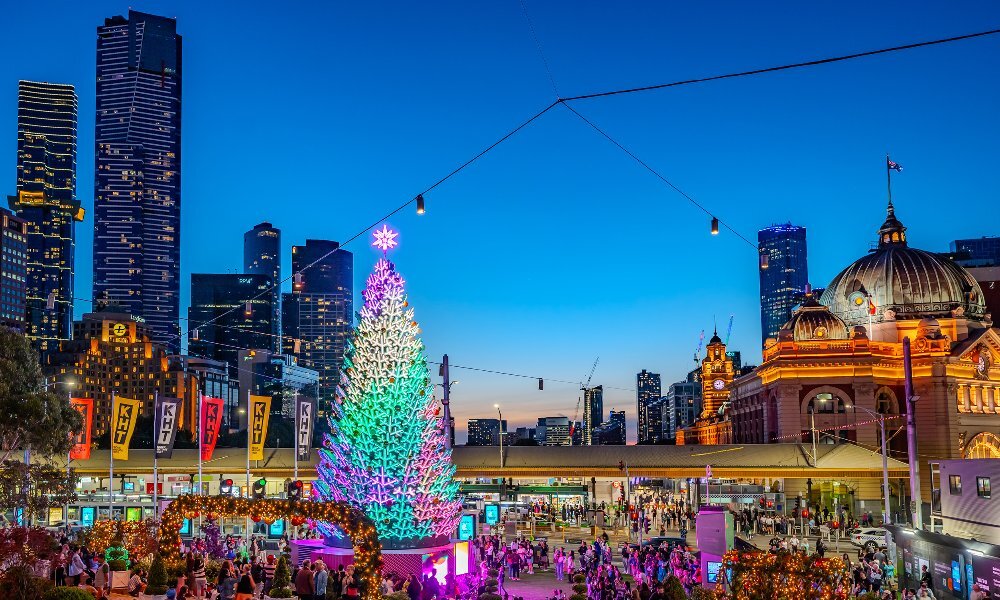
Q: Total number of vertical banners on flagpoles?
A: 6